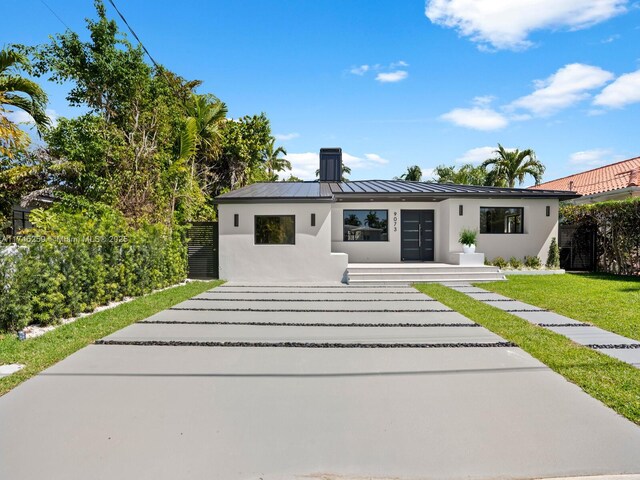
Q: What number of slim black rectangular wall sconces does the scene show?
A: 4